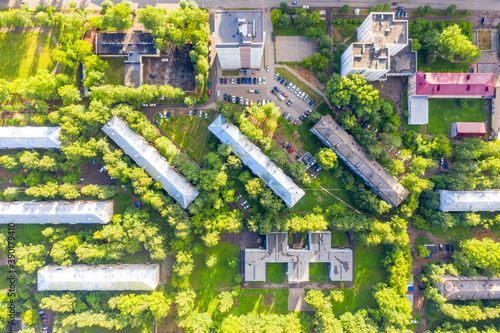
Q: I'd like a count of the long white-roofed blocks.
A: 6